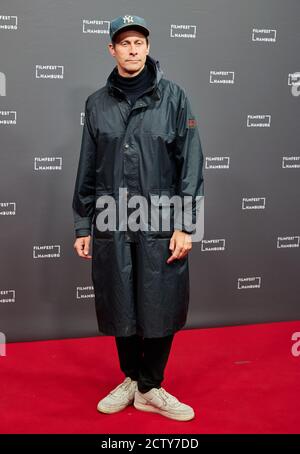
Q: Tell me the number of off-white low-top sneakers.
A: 2